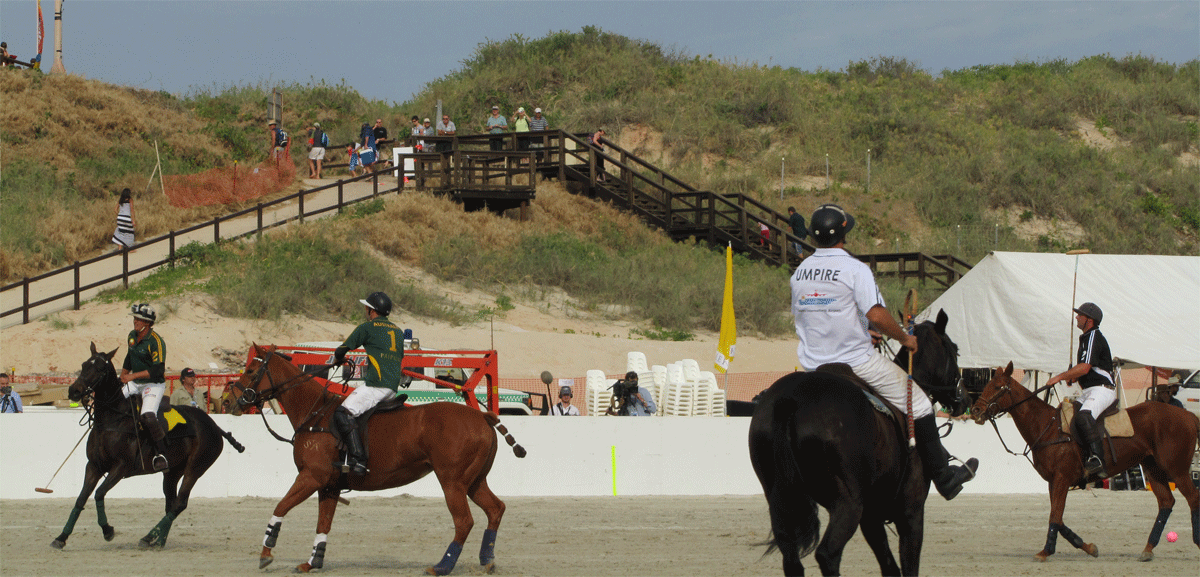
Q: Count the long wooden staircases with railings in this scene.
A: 1